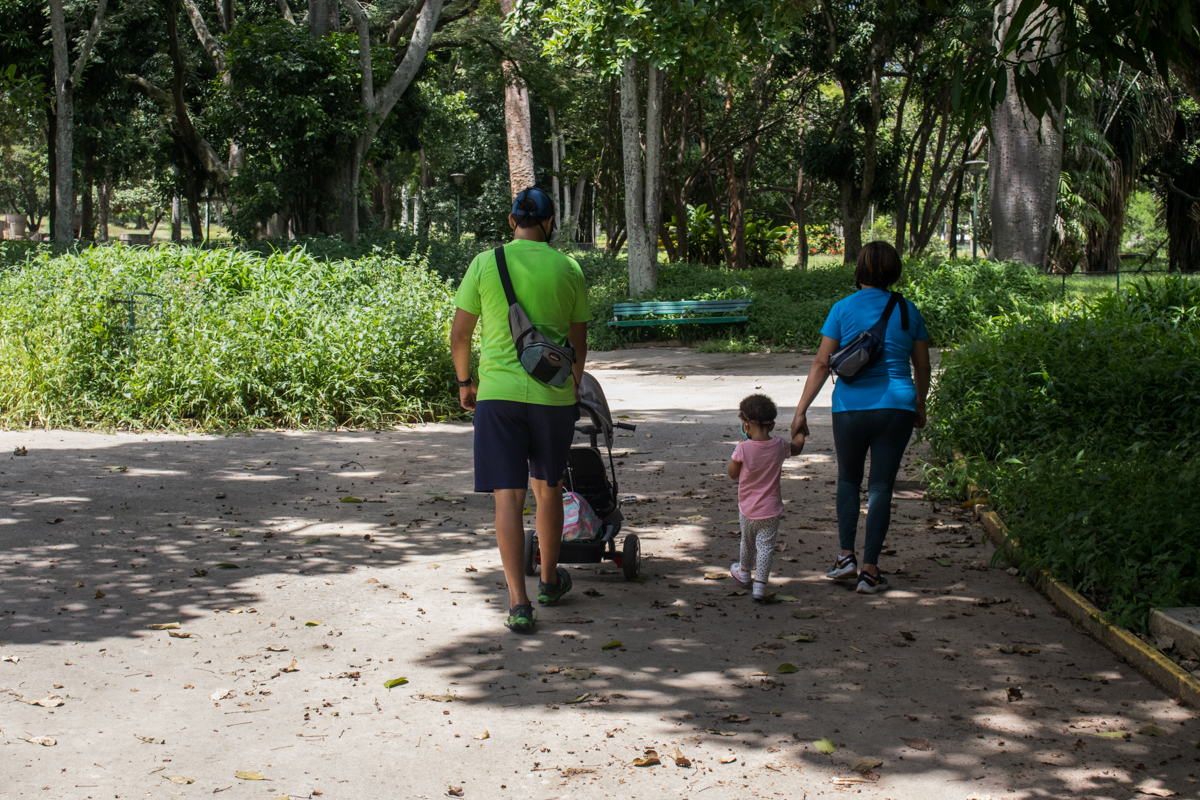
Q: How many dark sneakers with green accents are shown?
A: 2